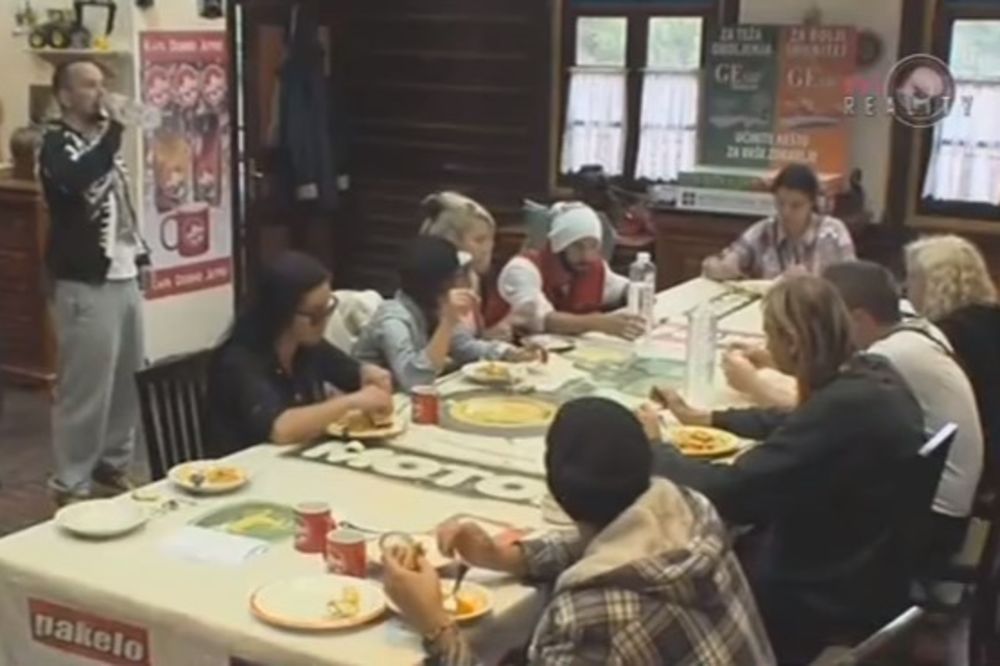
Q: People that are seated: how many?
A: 9